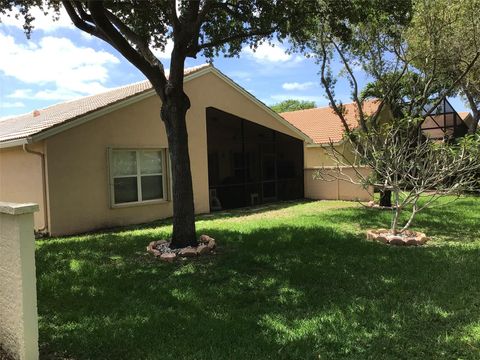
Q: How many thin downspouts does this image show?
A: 1